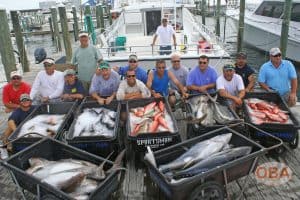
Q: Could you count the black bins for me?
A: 7